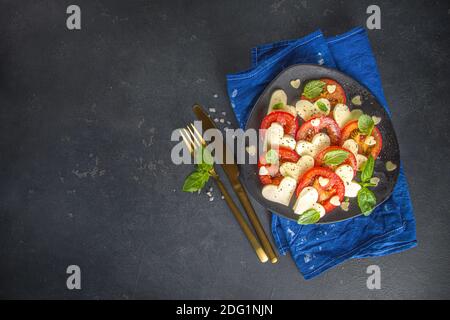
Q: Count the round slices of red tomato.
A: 7